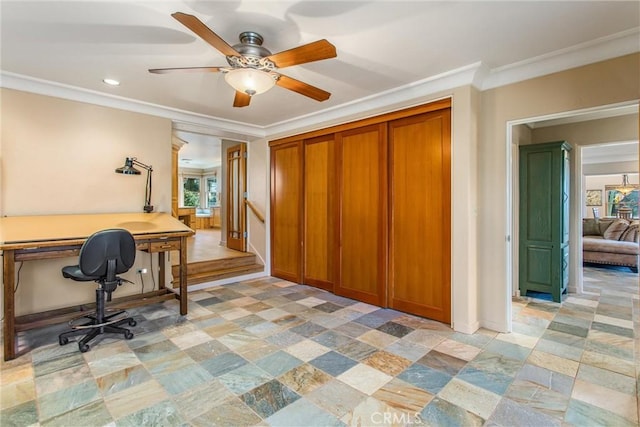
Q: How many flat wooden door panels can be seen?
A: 4